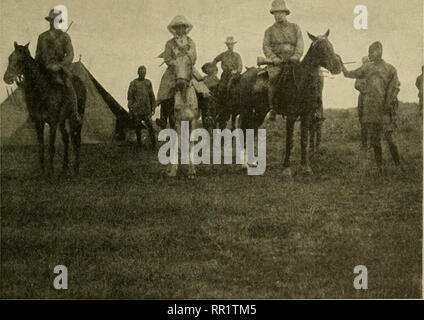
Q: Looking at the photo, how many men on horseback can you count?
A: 4